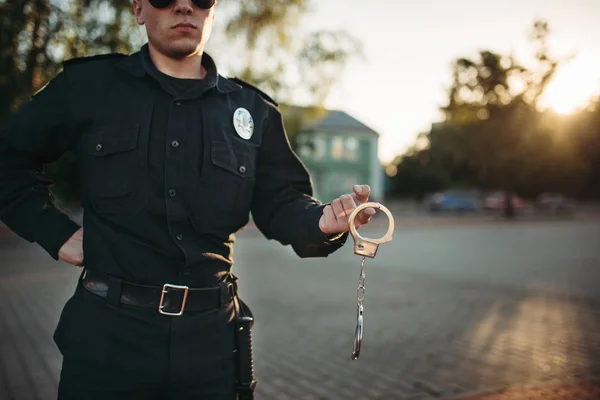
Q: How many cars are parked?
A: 3